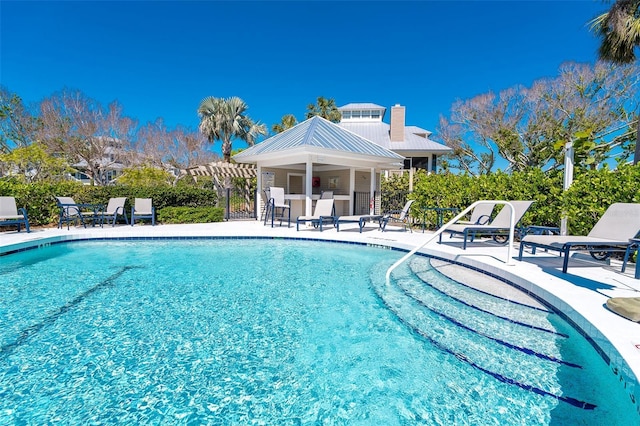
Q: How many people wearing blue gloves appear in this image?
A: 0